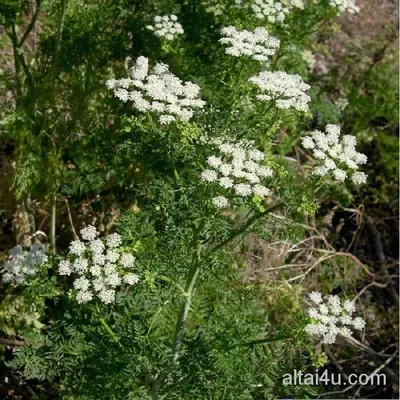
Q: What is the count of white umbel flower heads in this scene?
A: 11